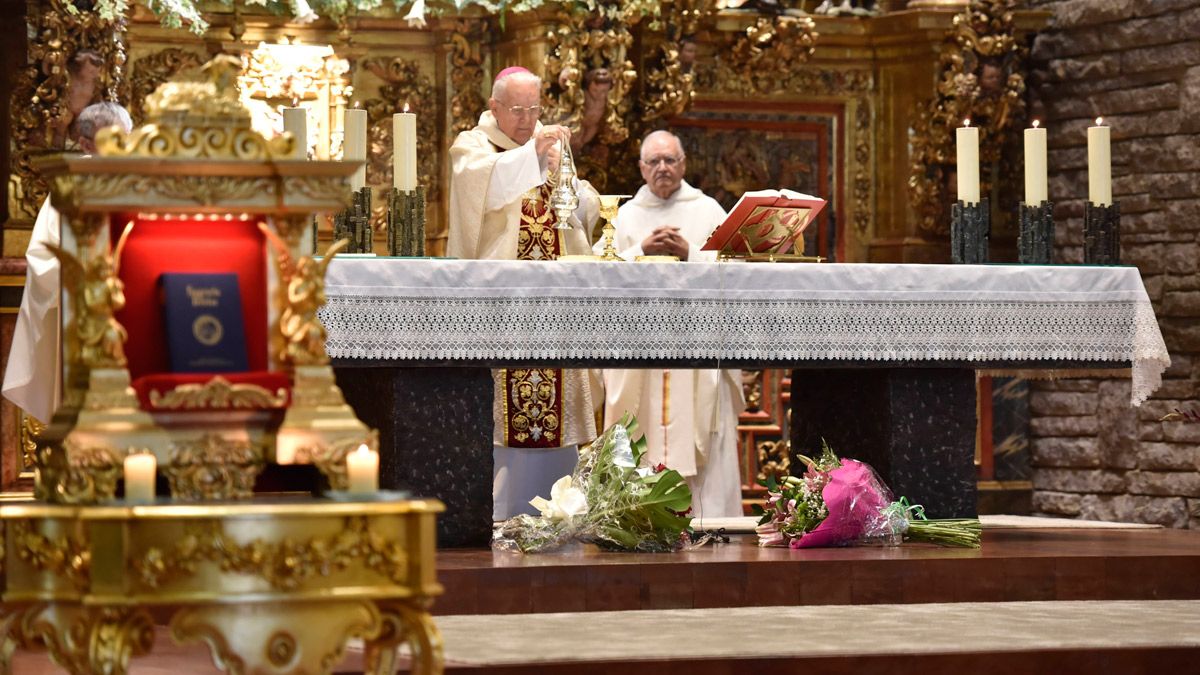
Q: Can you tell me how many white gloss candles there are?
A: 8